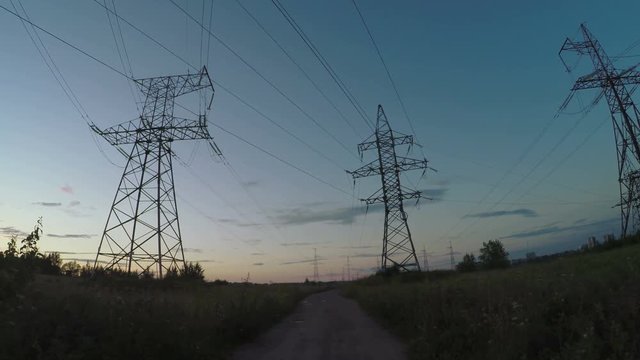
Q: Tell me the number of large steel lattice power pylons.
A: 3